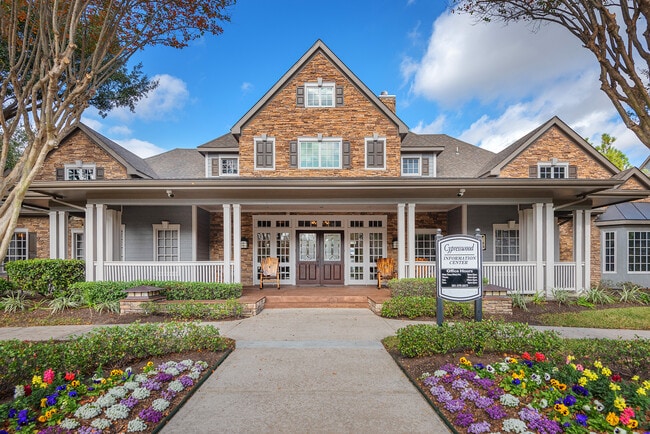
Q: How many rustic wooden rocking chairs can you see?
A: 2